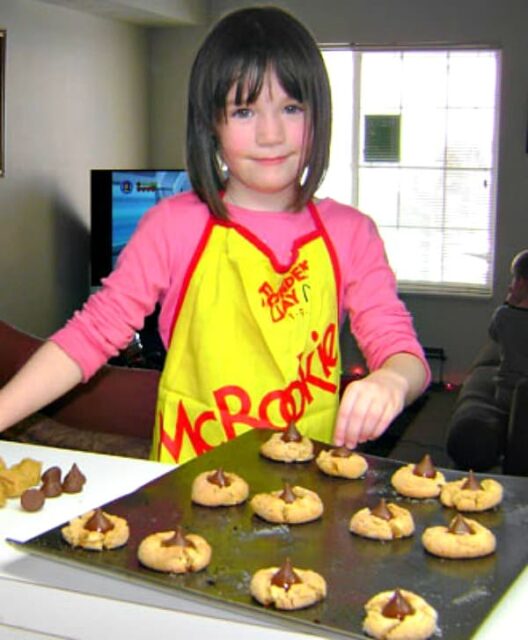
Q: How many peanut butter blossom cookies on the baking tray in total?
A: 12